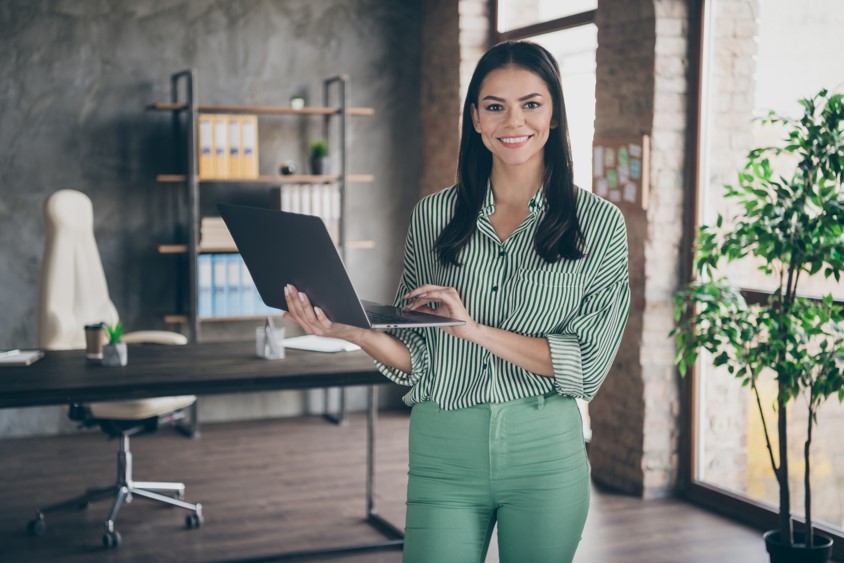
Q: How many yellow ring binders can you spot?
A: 4